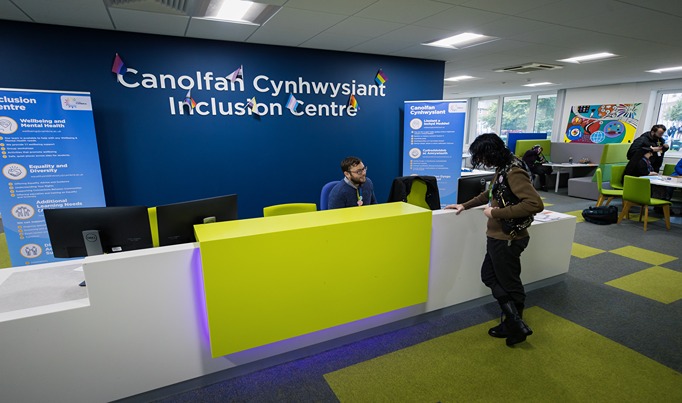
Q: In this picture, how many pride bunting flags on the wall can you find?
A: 7